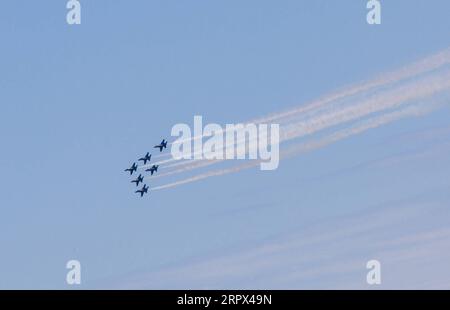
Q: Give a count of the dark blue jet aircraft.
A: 6